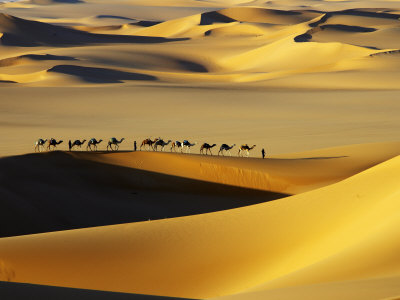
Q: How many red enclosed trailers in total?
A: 0